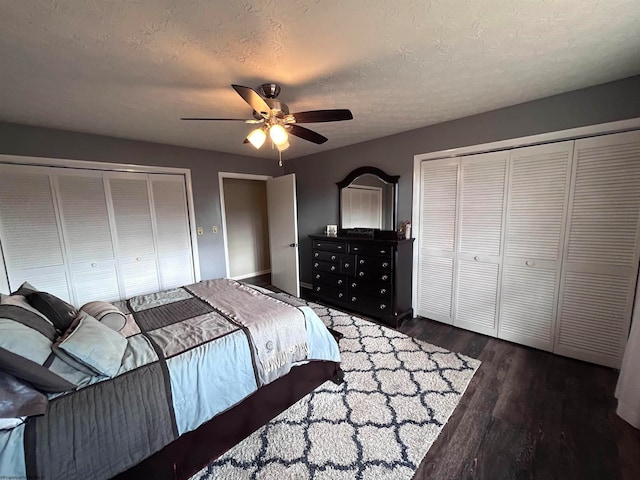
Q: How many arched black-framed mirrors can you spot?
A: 1